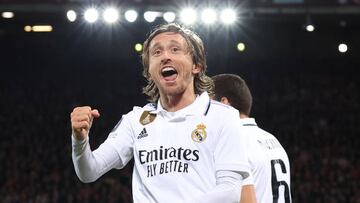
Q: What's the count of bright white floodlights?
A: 9